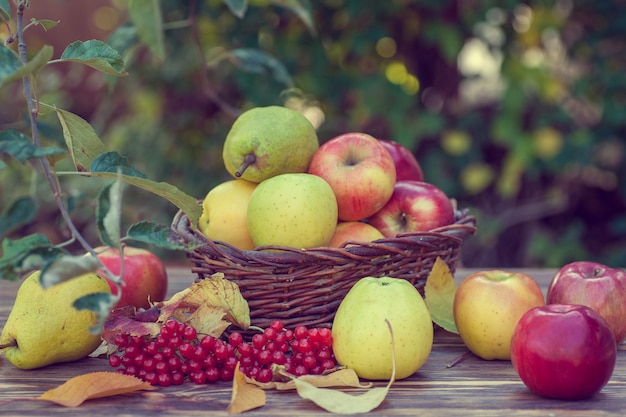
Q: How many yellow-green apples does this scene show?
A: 2